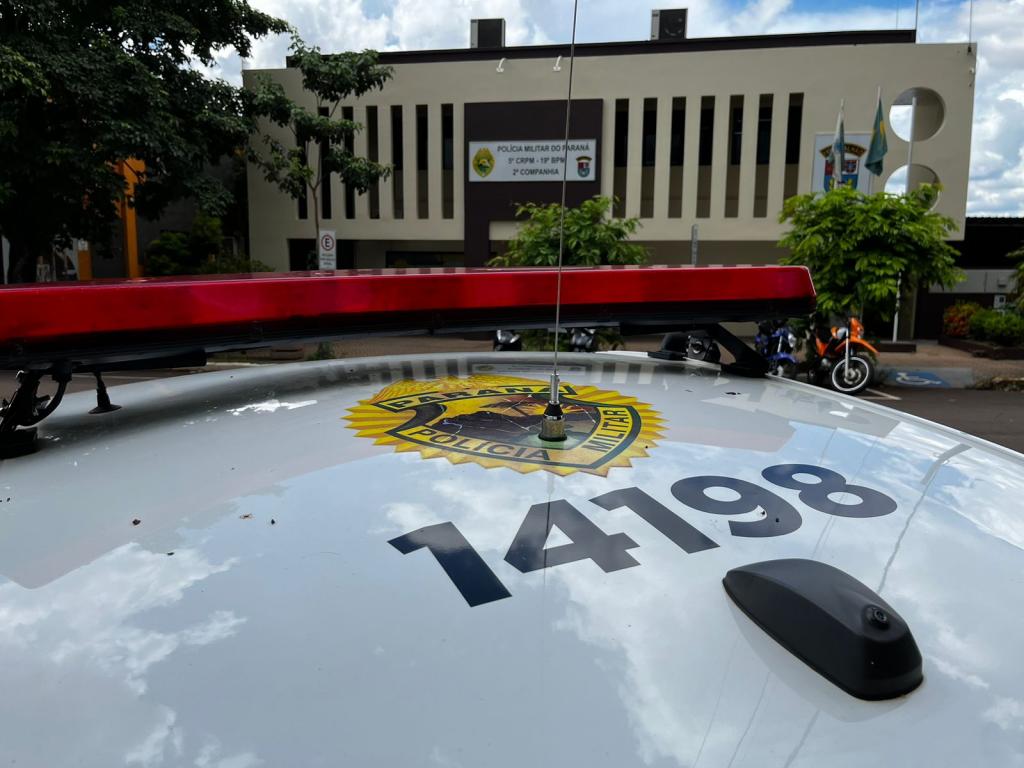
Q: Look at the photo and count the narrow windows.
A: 14